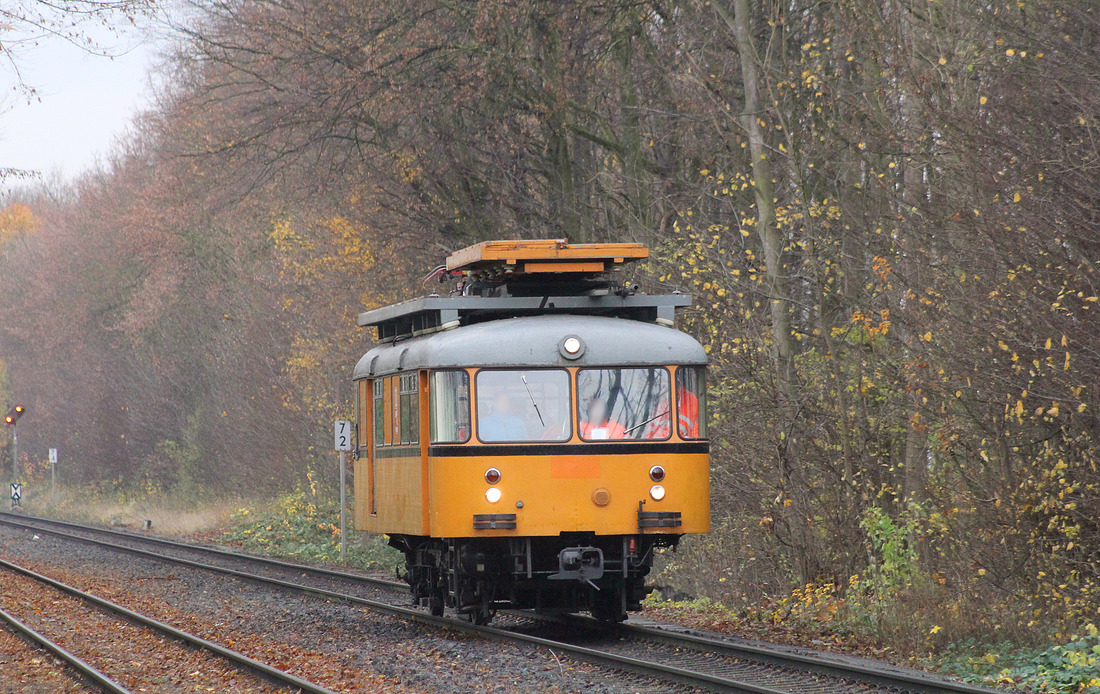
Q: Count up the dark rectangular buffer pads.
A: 2